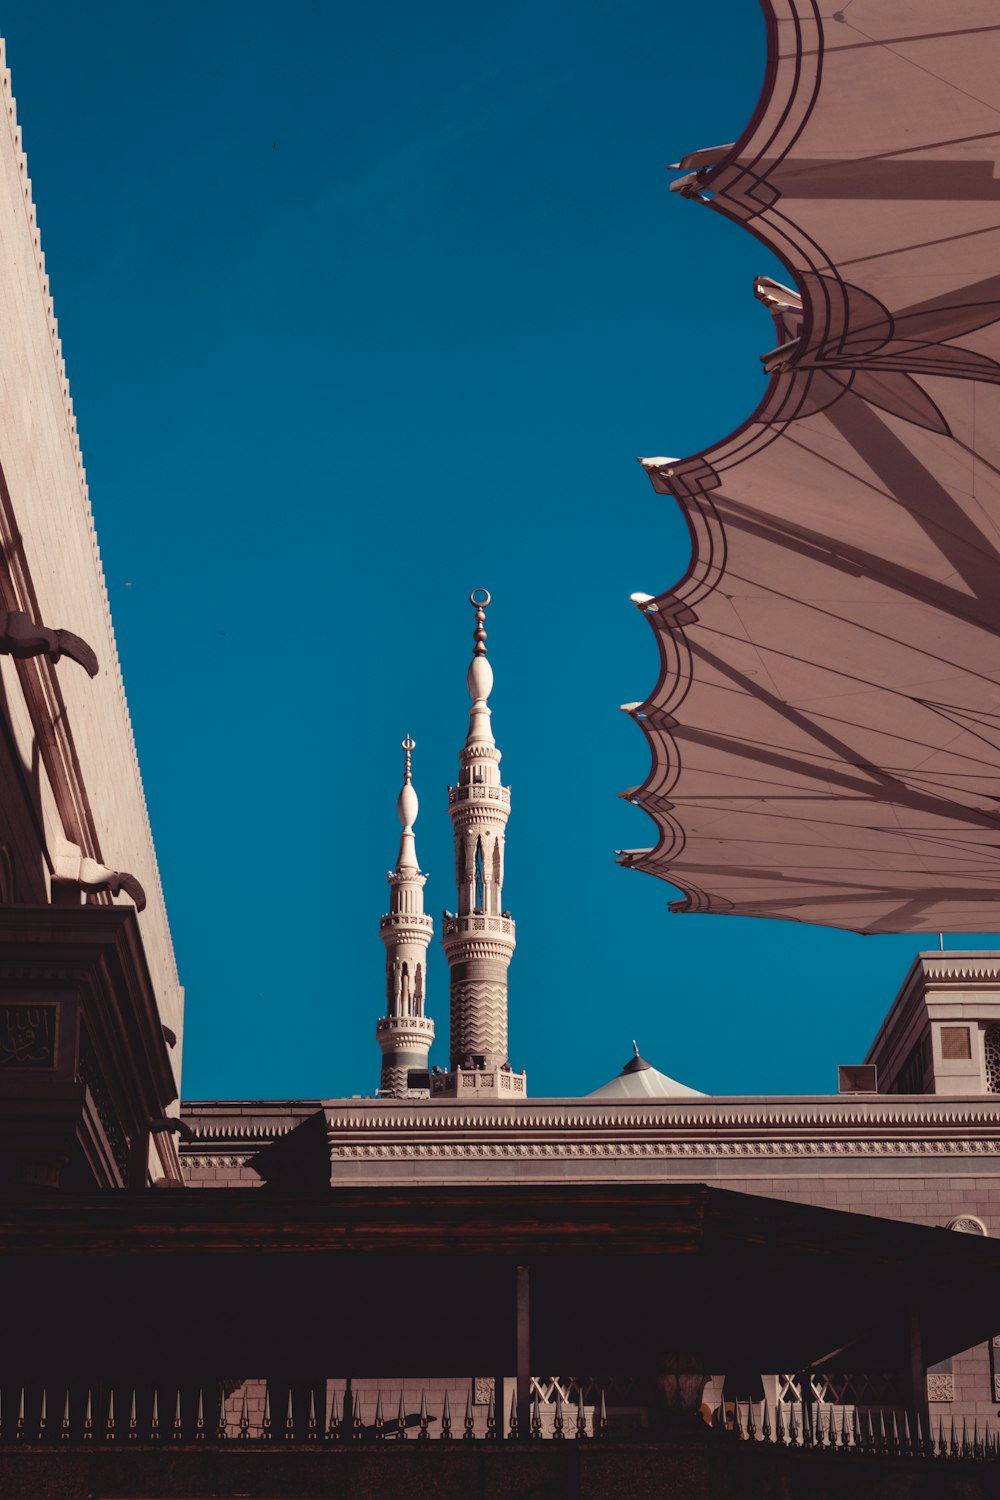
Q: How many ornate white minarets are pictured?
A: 2